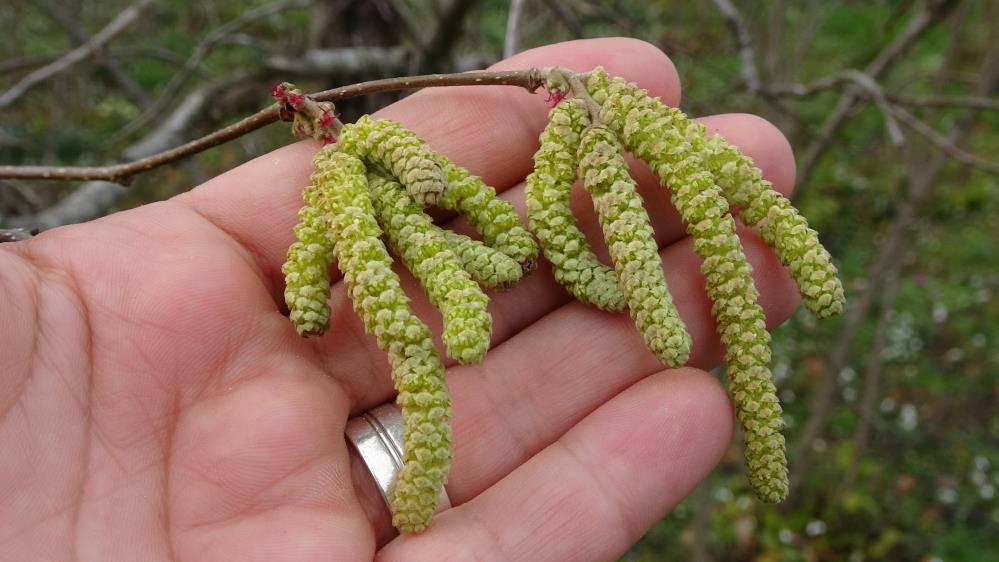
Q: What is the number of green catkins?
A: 10